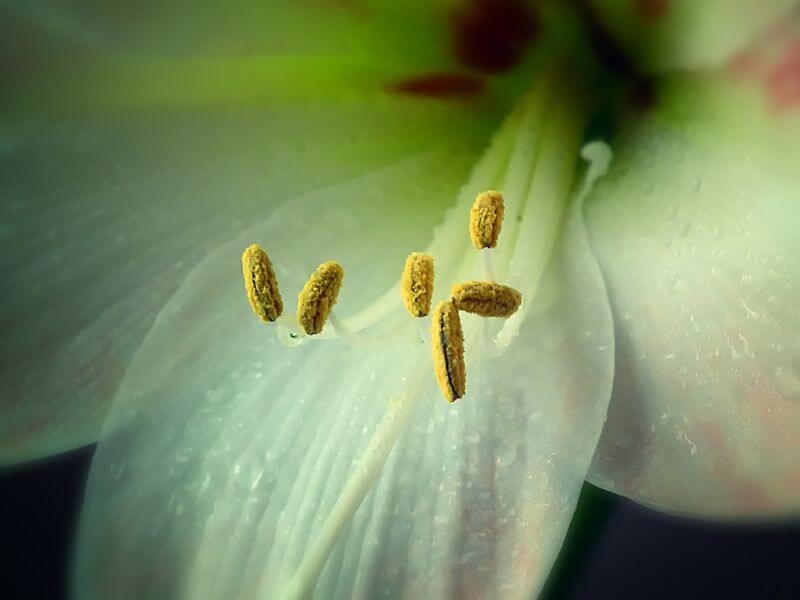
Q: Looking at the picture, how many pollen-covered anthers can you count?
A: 6